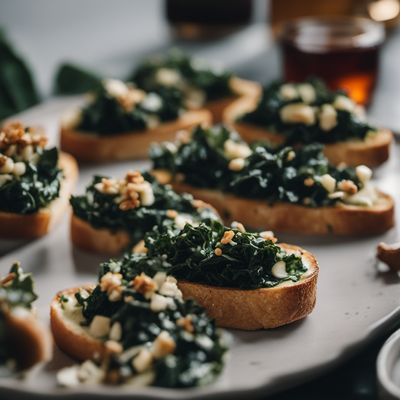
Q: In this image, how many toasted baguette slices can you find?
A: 9